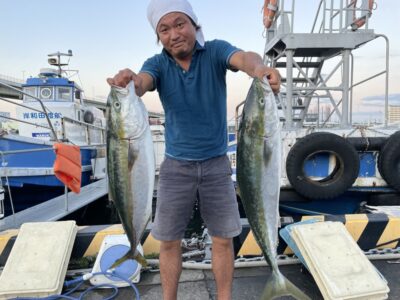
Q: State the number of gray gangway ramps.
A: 1